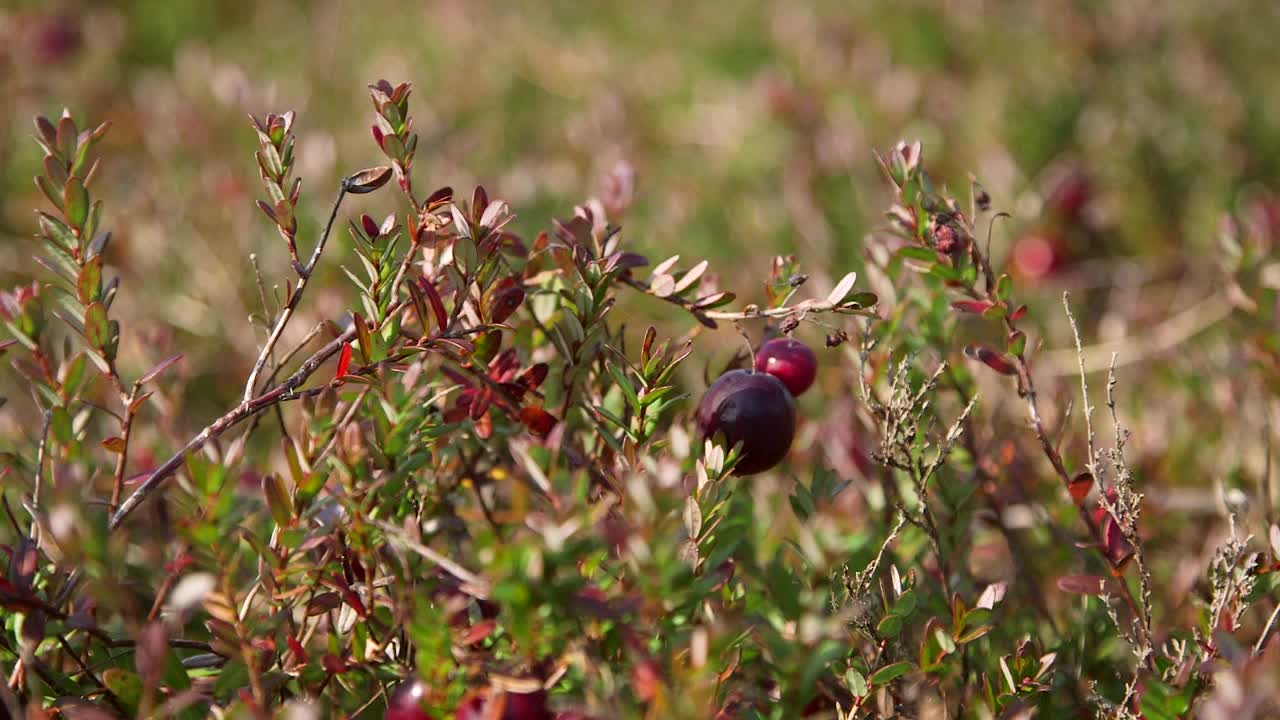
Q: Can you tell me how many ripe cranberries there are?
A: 2